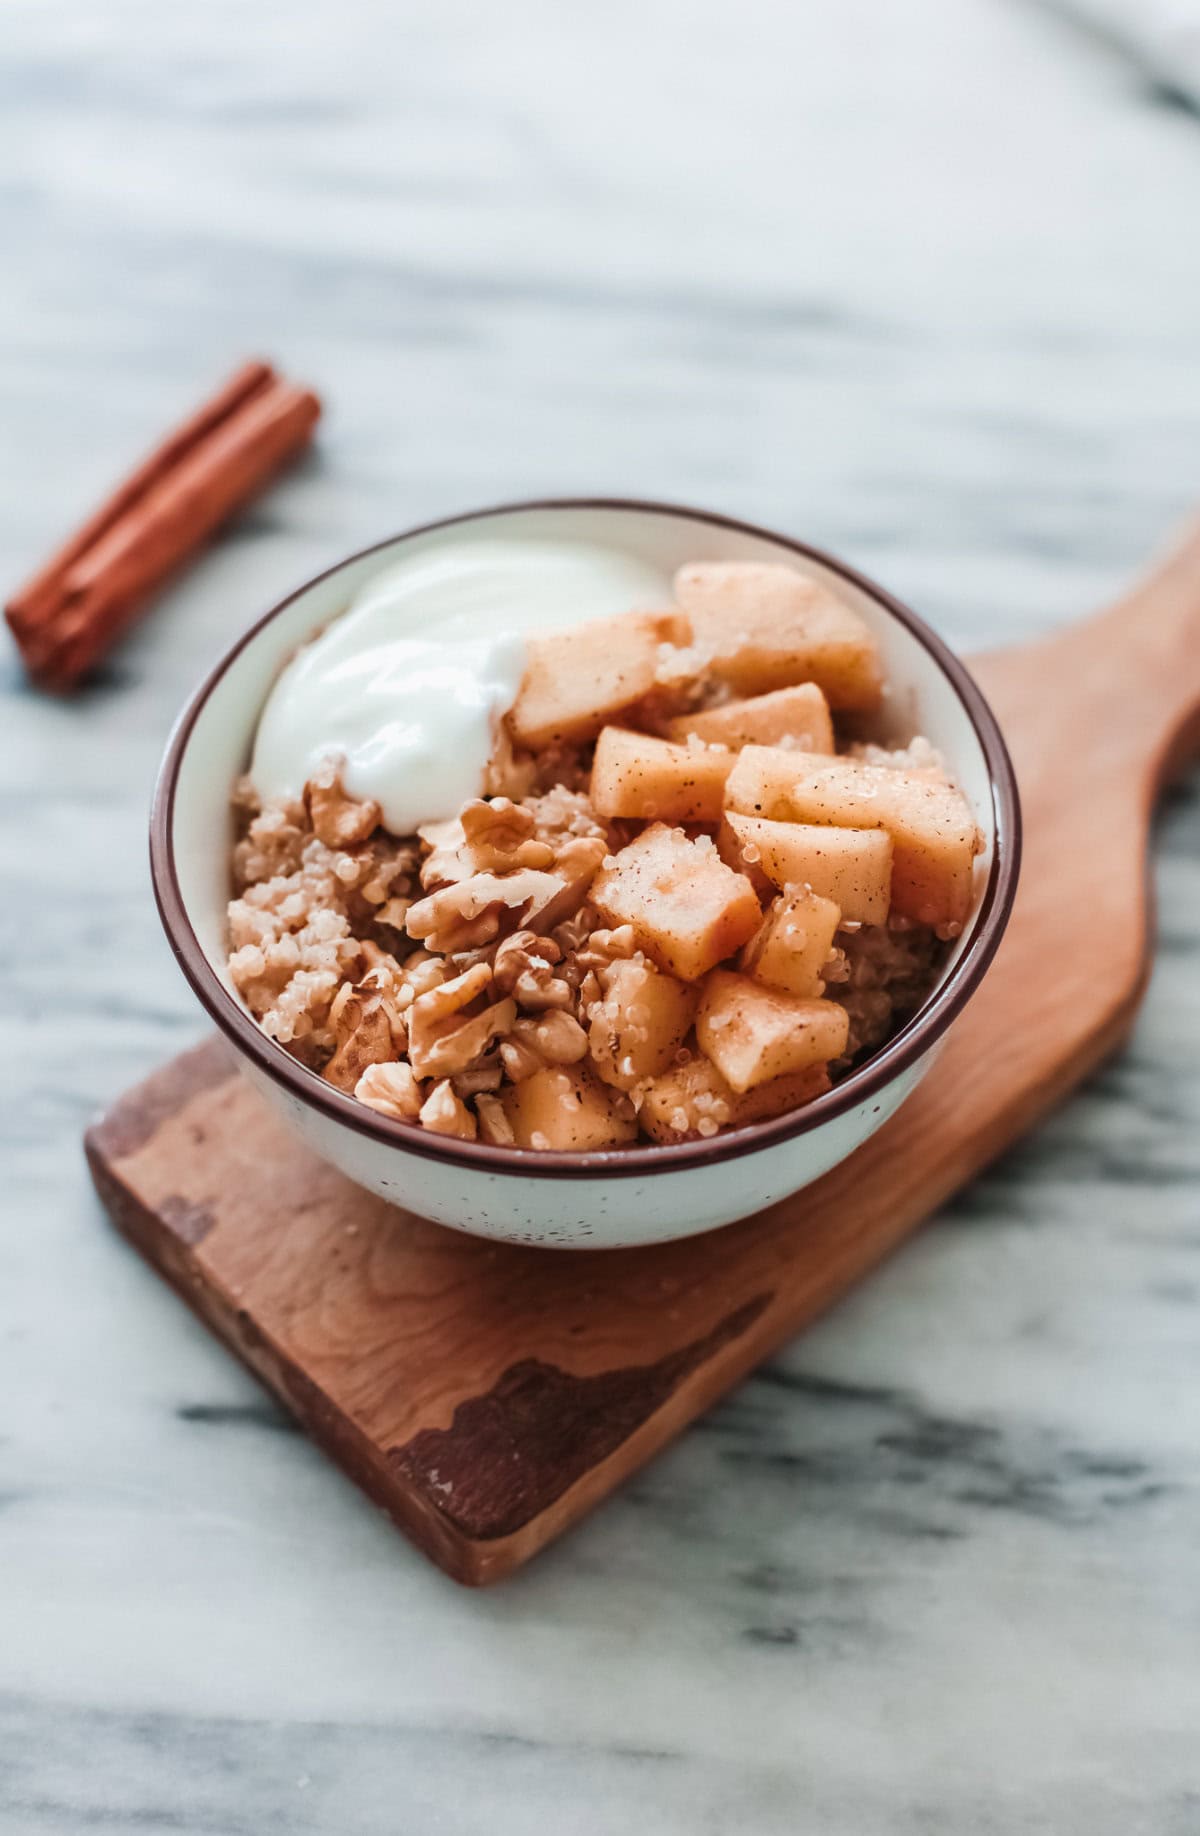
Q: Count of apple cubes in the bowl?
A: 13